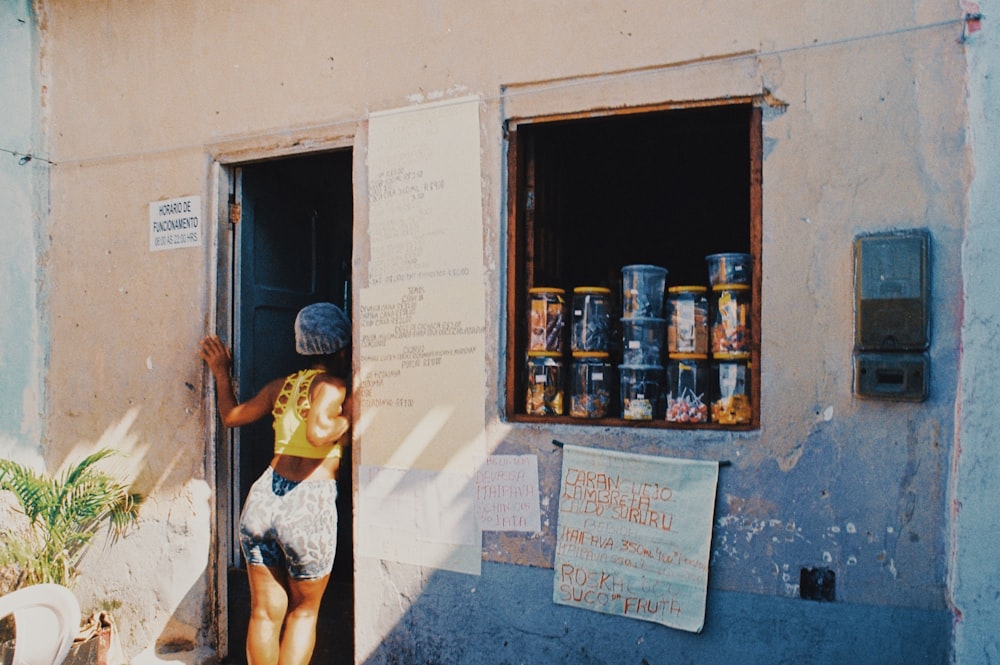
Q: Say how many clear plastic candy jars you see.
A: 12